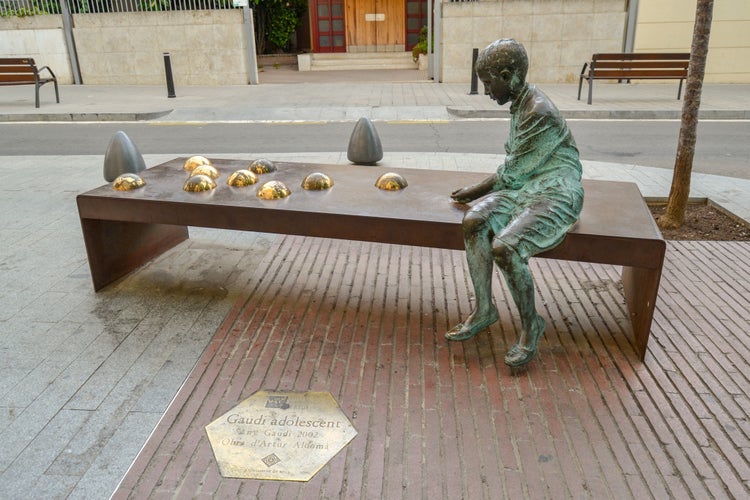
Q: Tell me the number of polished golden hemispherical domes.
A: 9